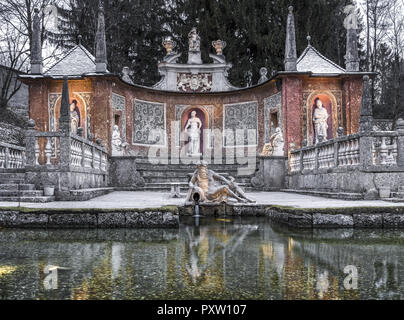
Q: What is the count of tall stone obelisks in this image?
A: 6